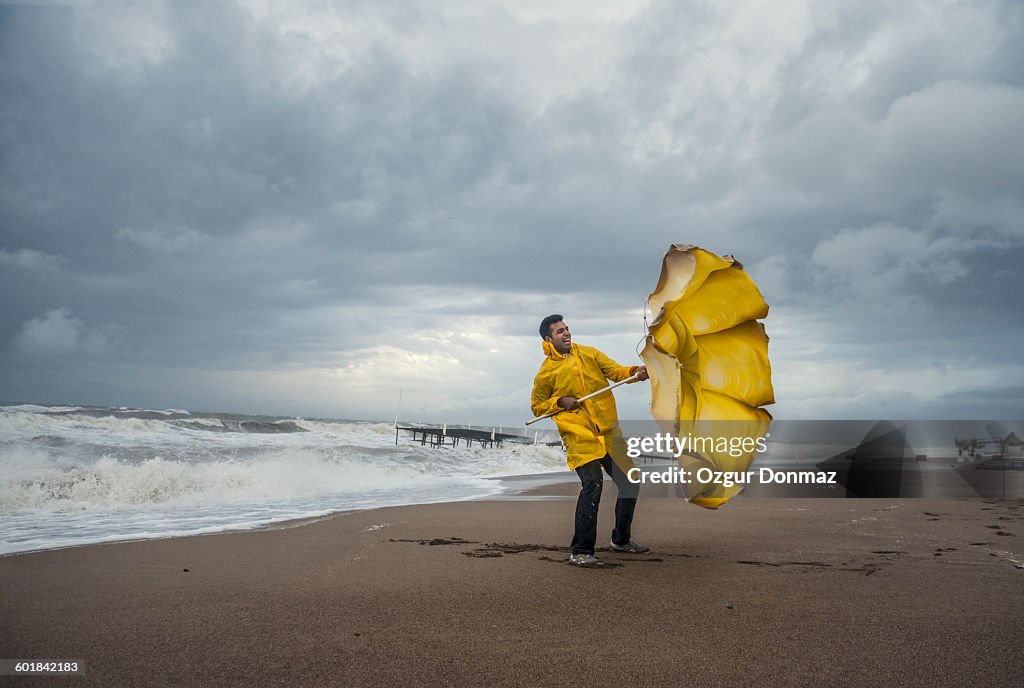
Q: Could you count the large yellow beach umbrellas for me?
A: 1